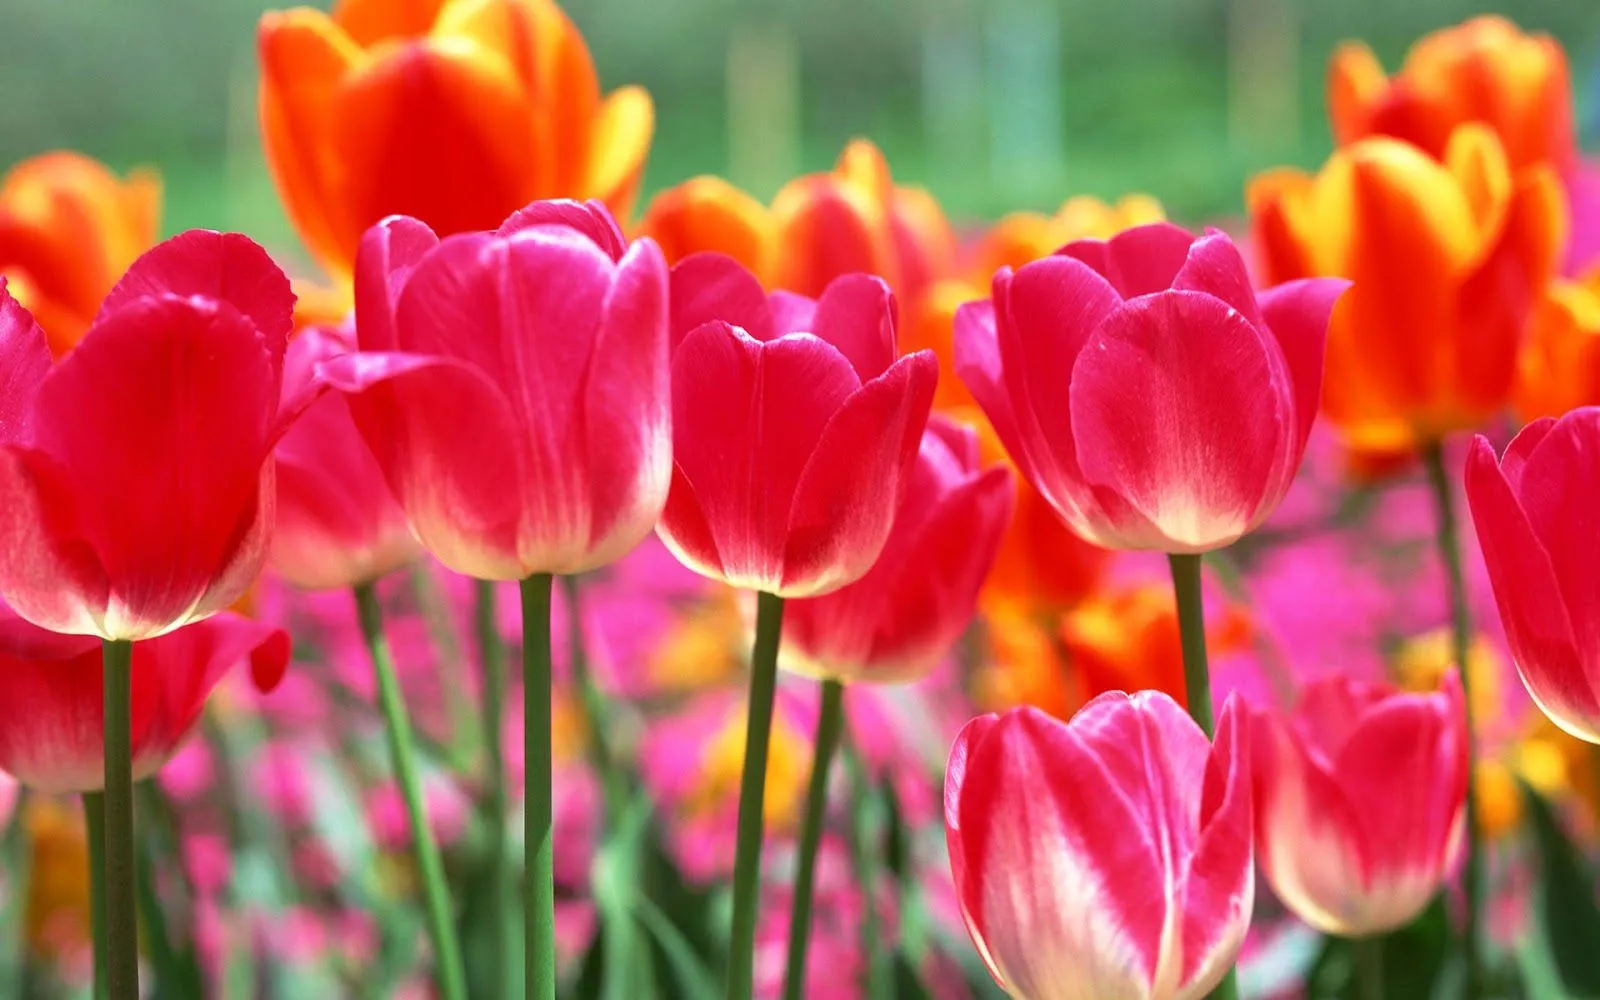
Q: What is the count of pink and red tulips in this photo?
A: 10